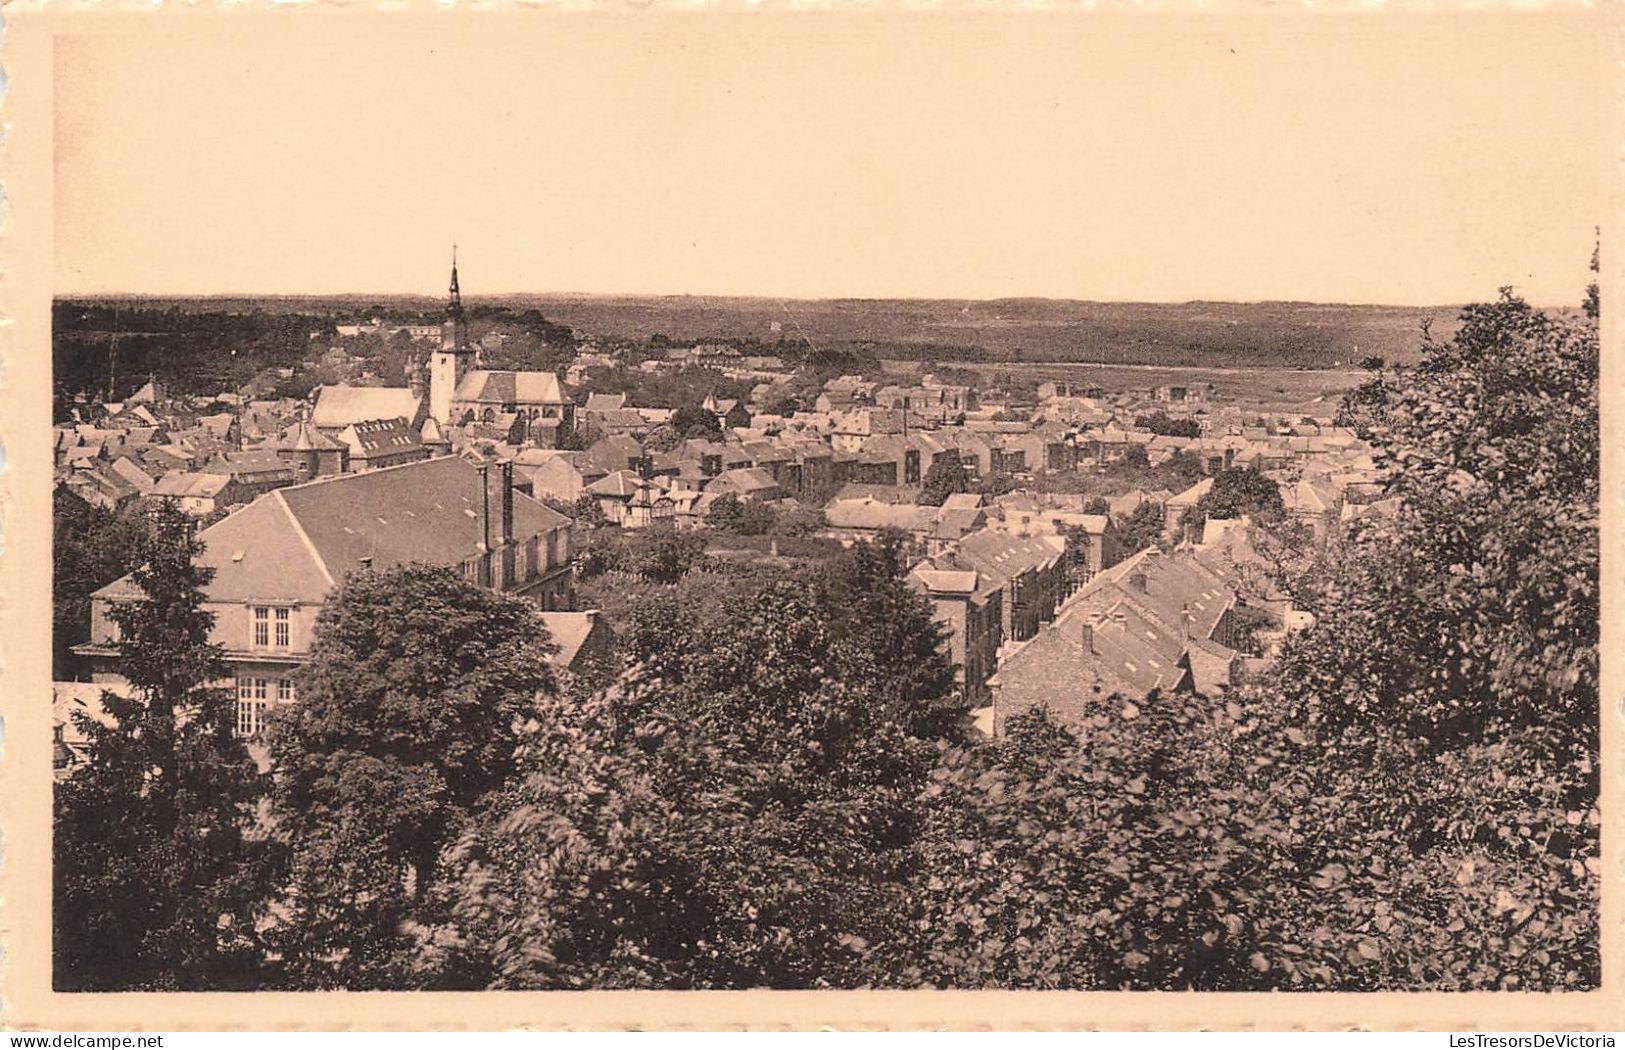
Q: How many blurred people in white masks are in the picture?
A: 0